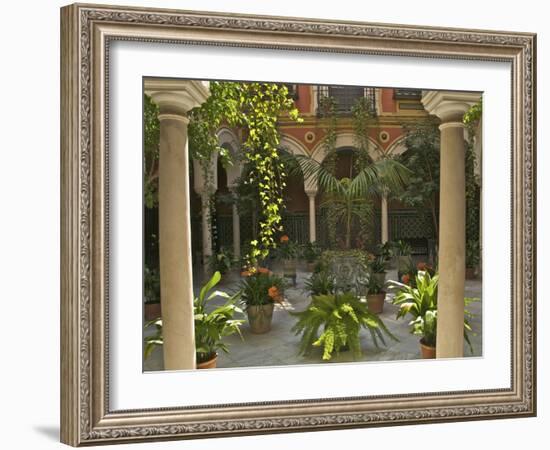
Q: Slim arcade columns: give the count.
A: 4